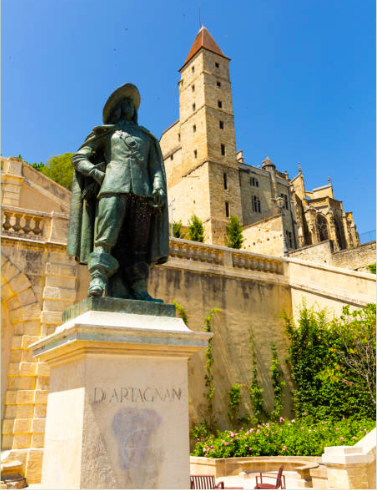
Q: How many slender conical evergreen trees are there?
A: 3